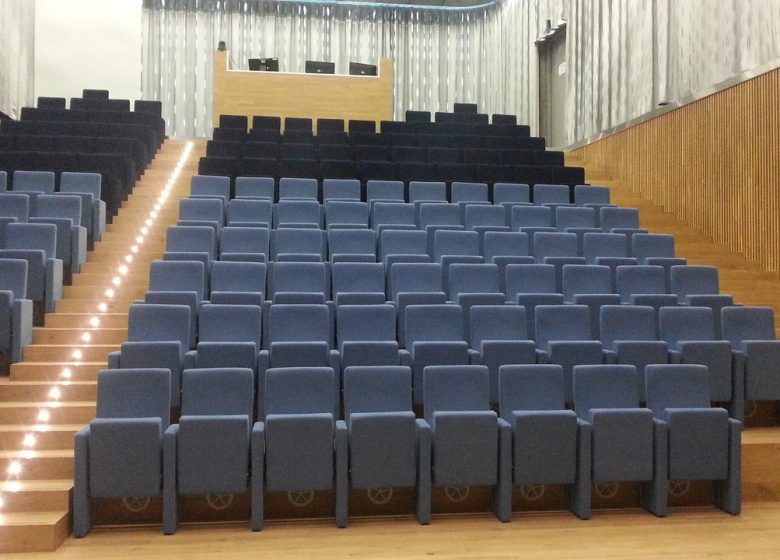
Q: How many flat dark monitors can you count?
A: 3